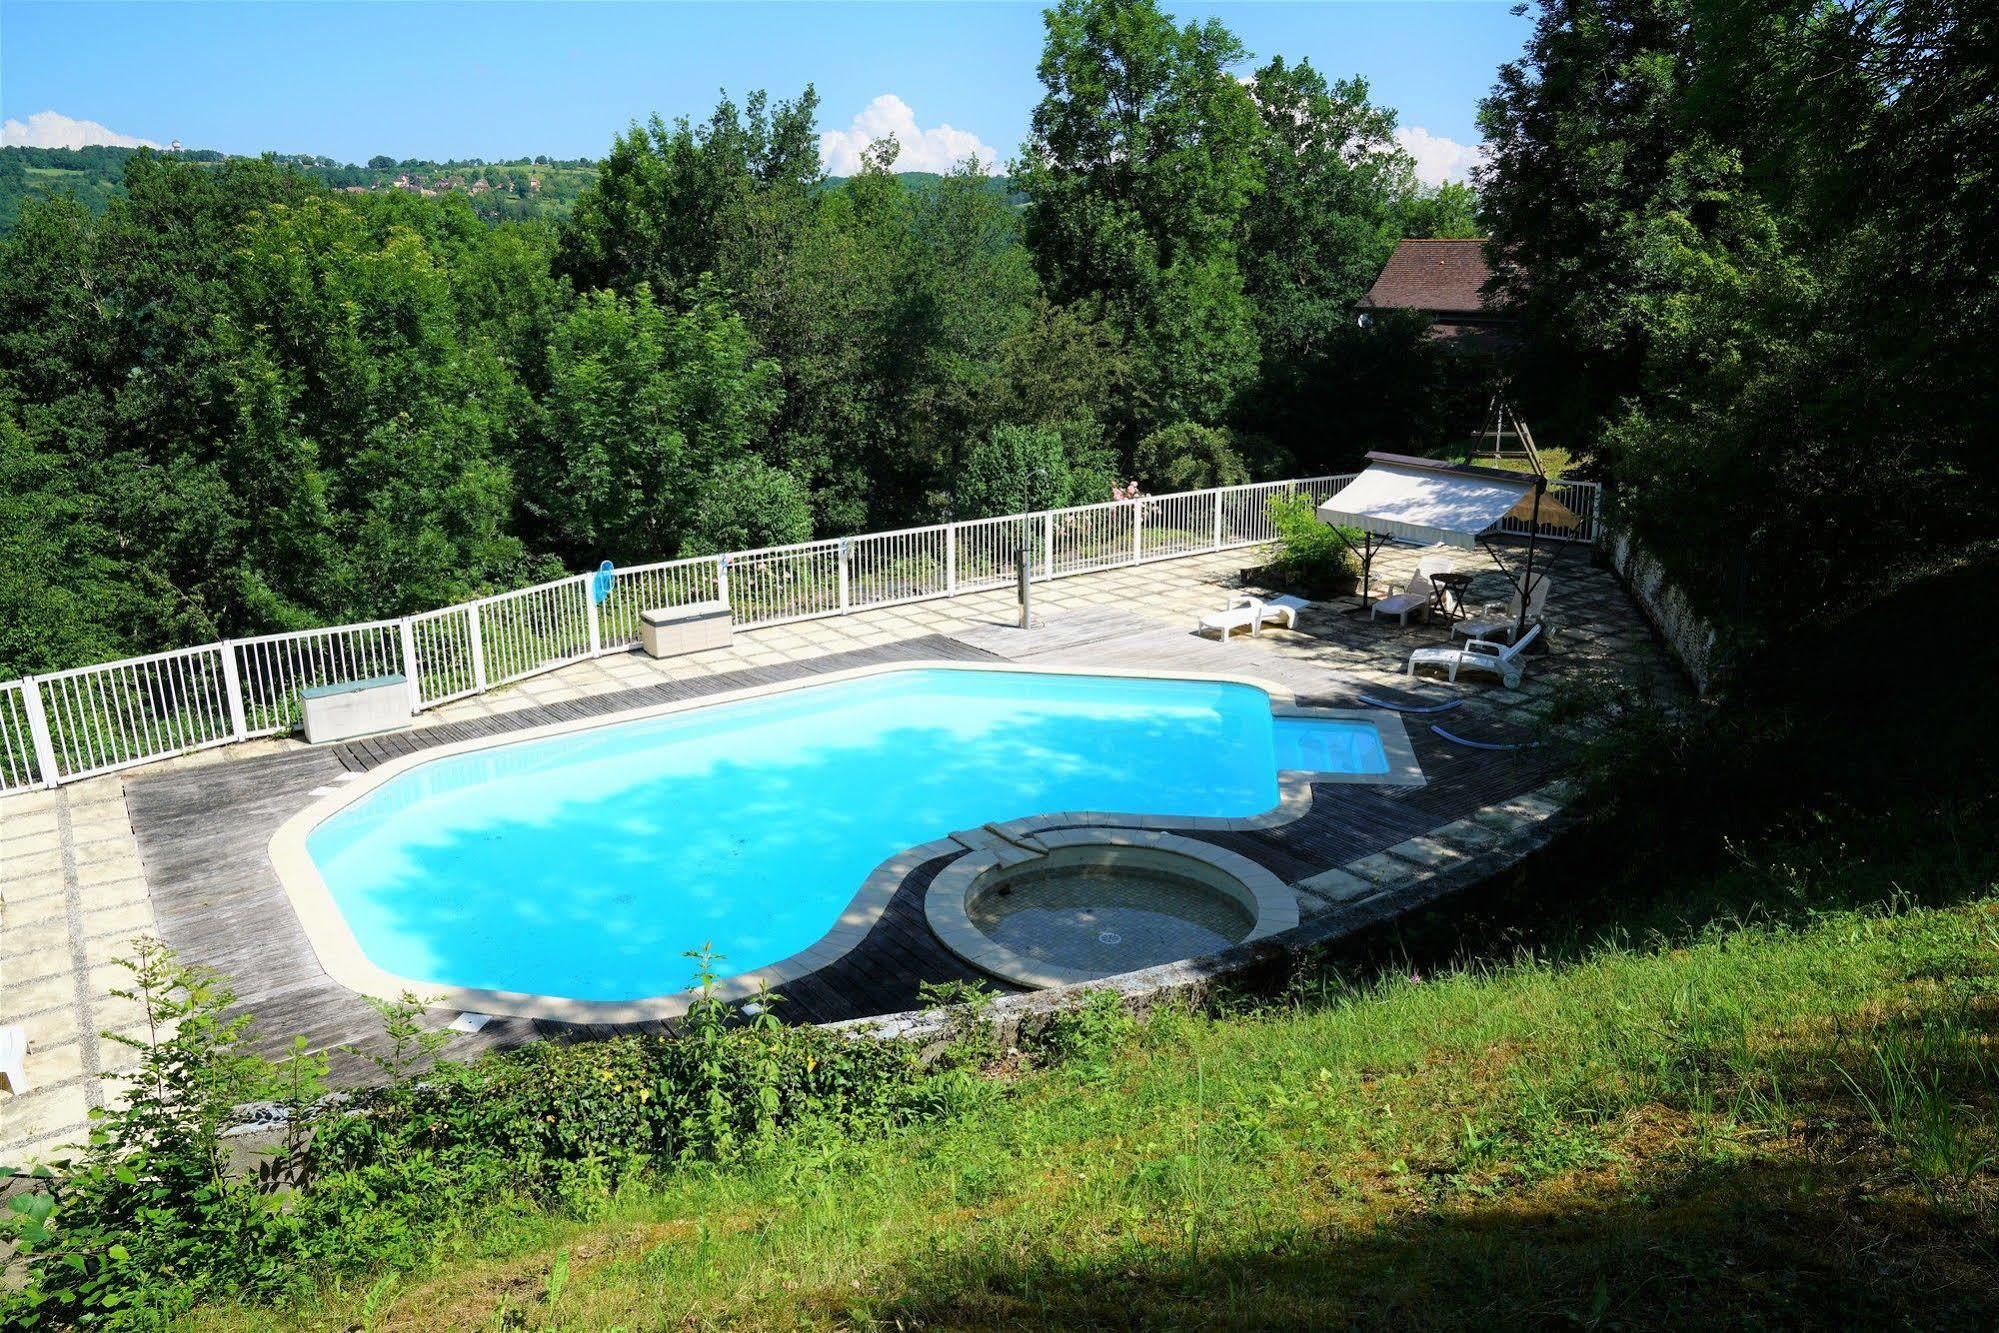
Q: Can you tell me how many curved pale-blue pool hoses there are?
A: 2